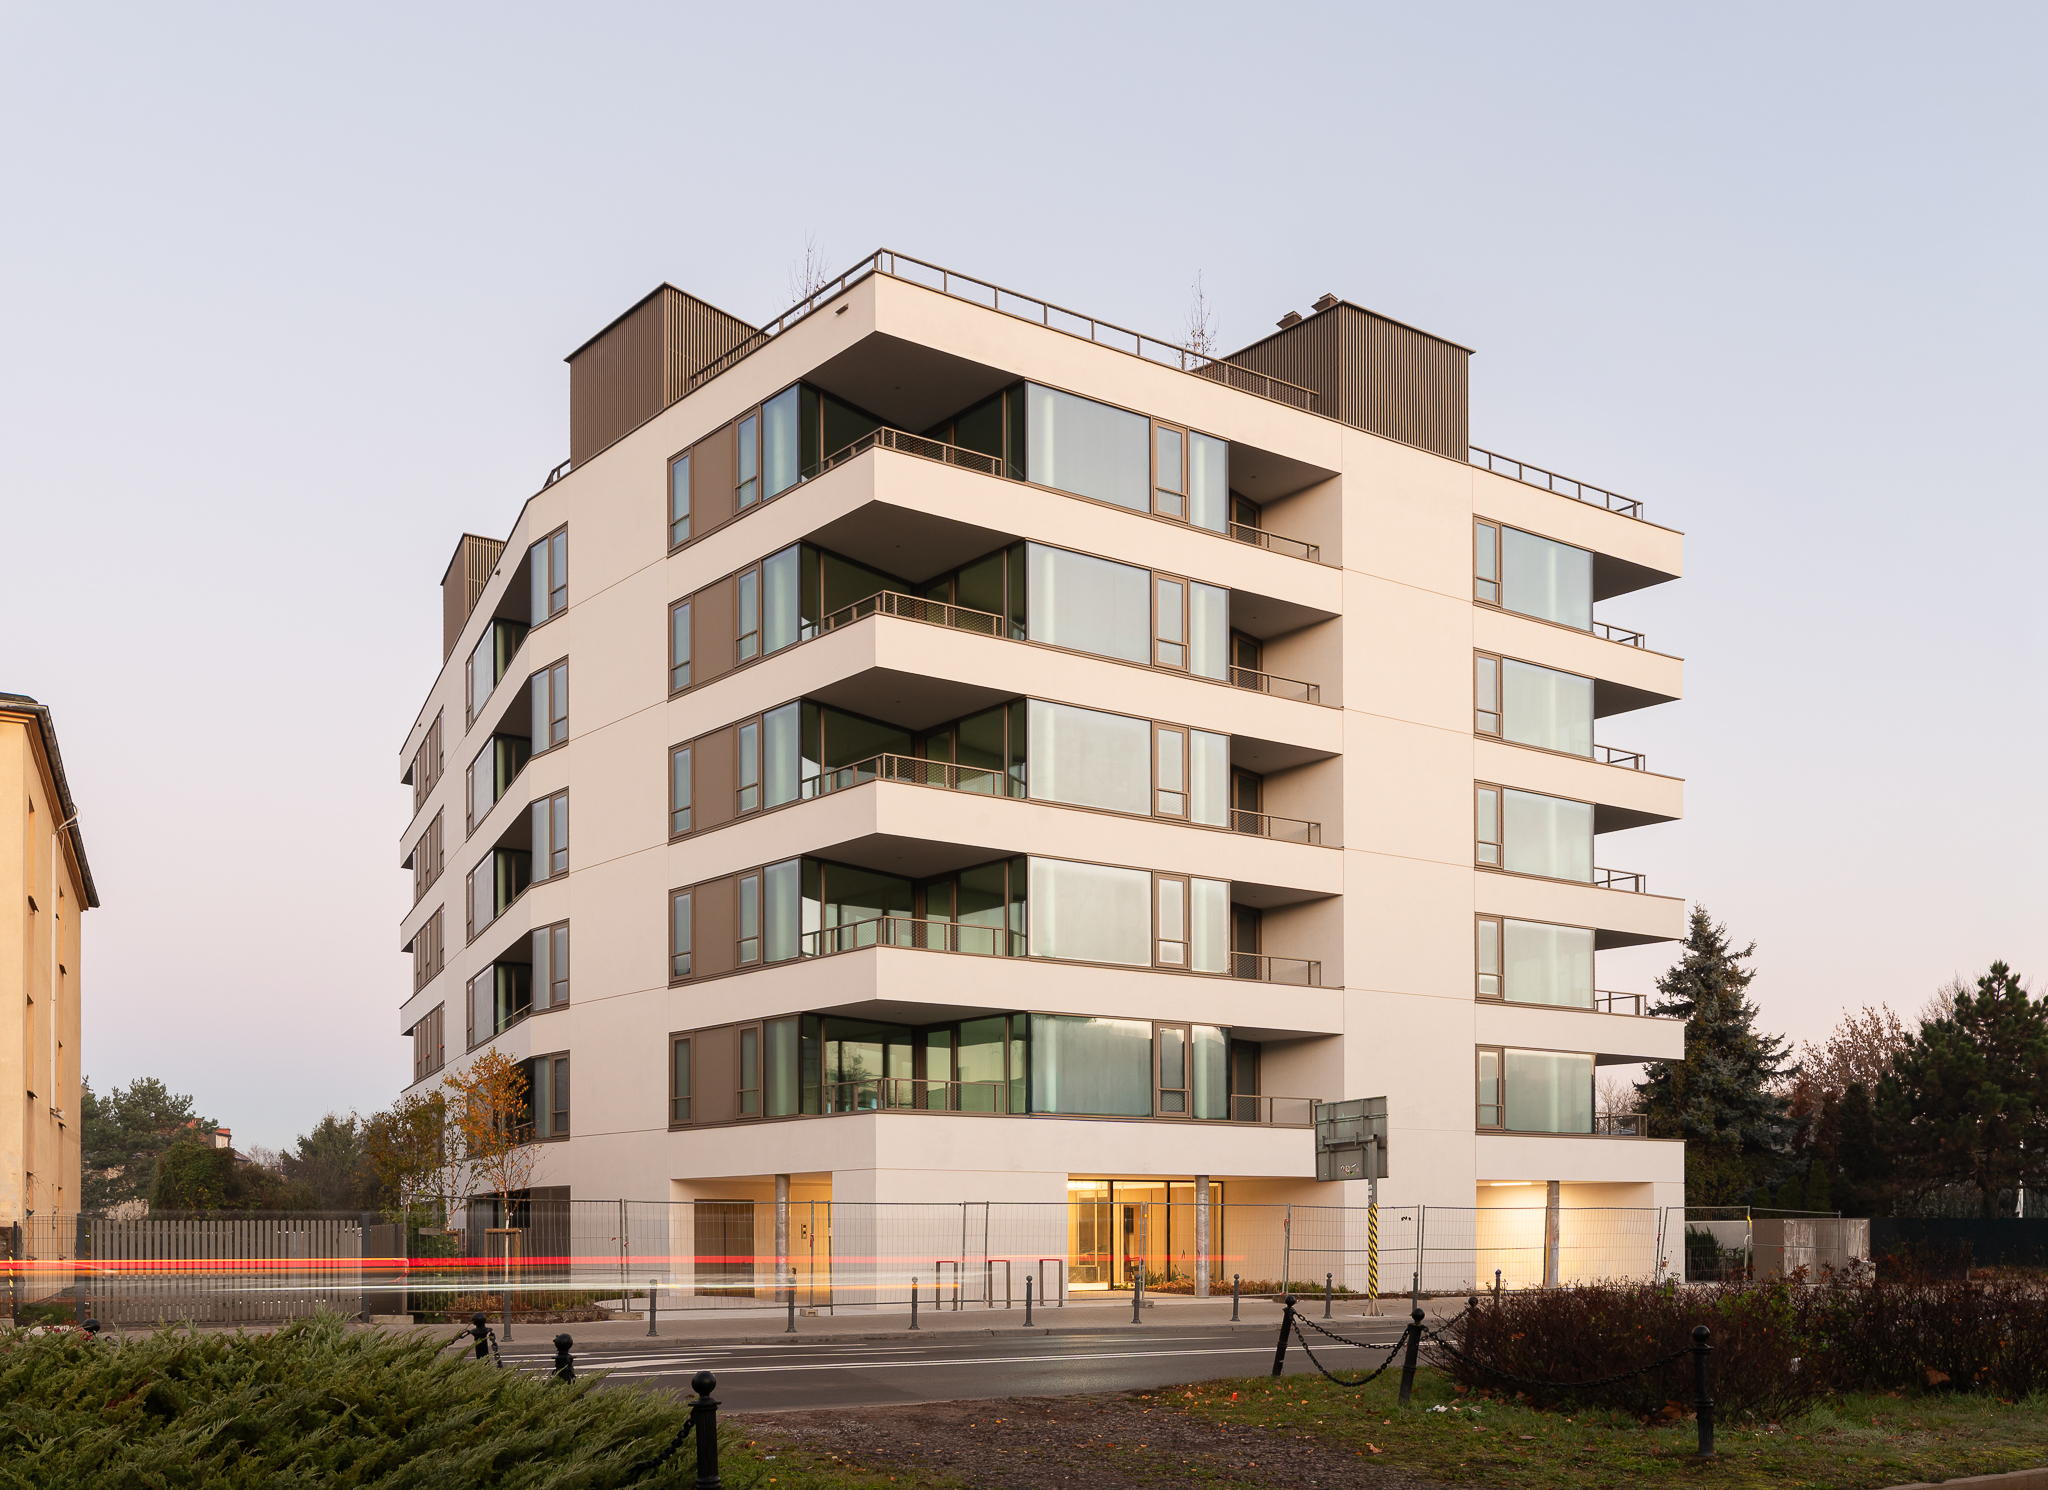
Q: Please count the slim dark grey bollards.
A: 10